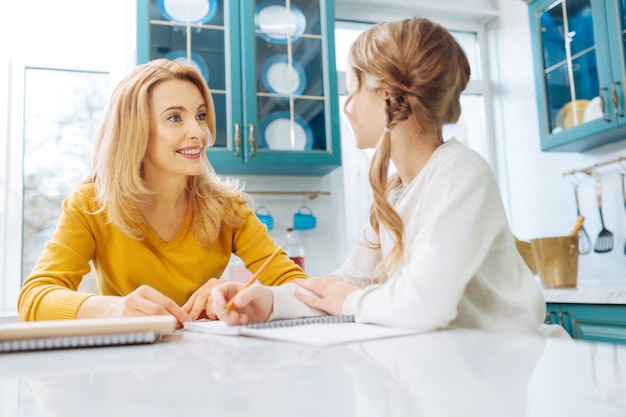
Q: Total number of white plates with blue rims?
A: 5